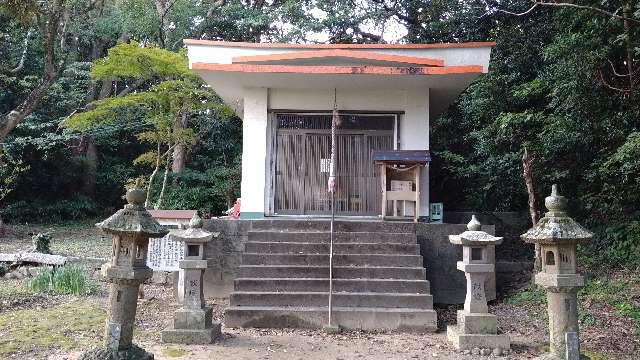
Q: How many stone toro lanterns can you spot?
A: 4